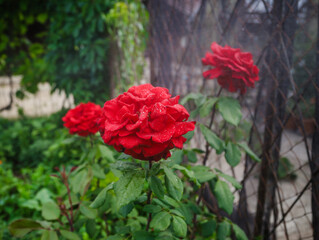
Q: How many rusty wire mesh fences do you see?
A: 1